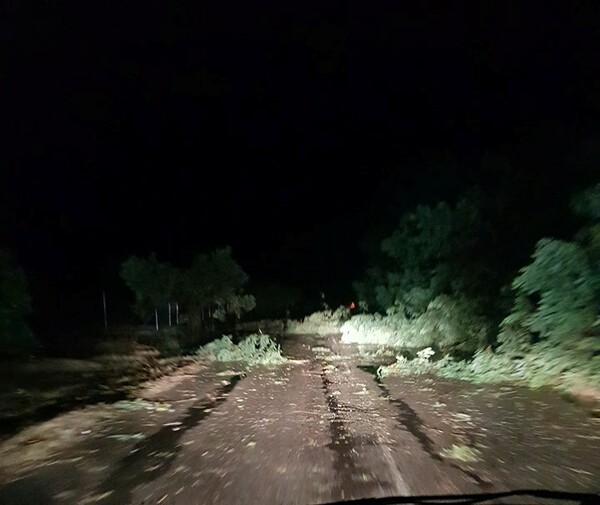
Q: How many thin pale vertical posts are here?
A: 4